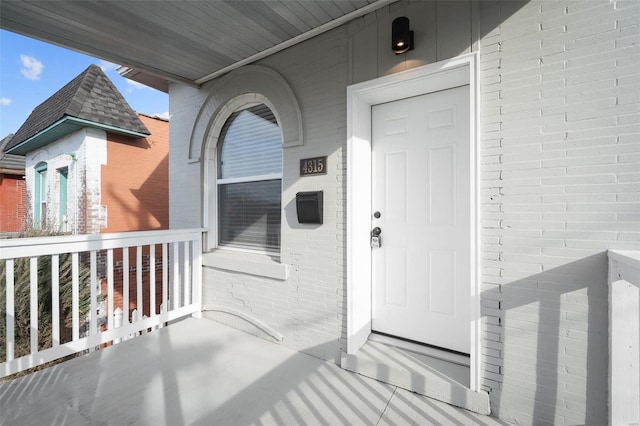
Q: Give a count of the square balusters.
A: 12